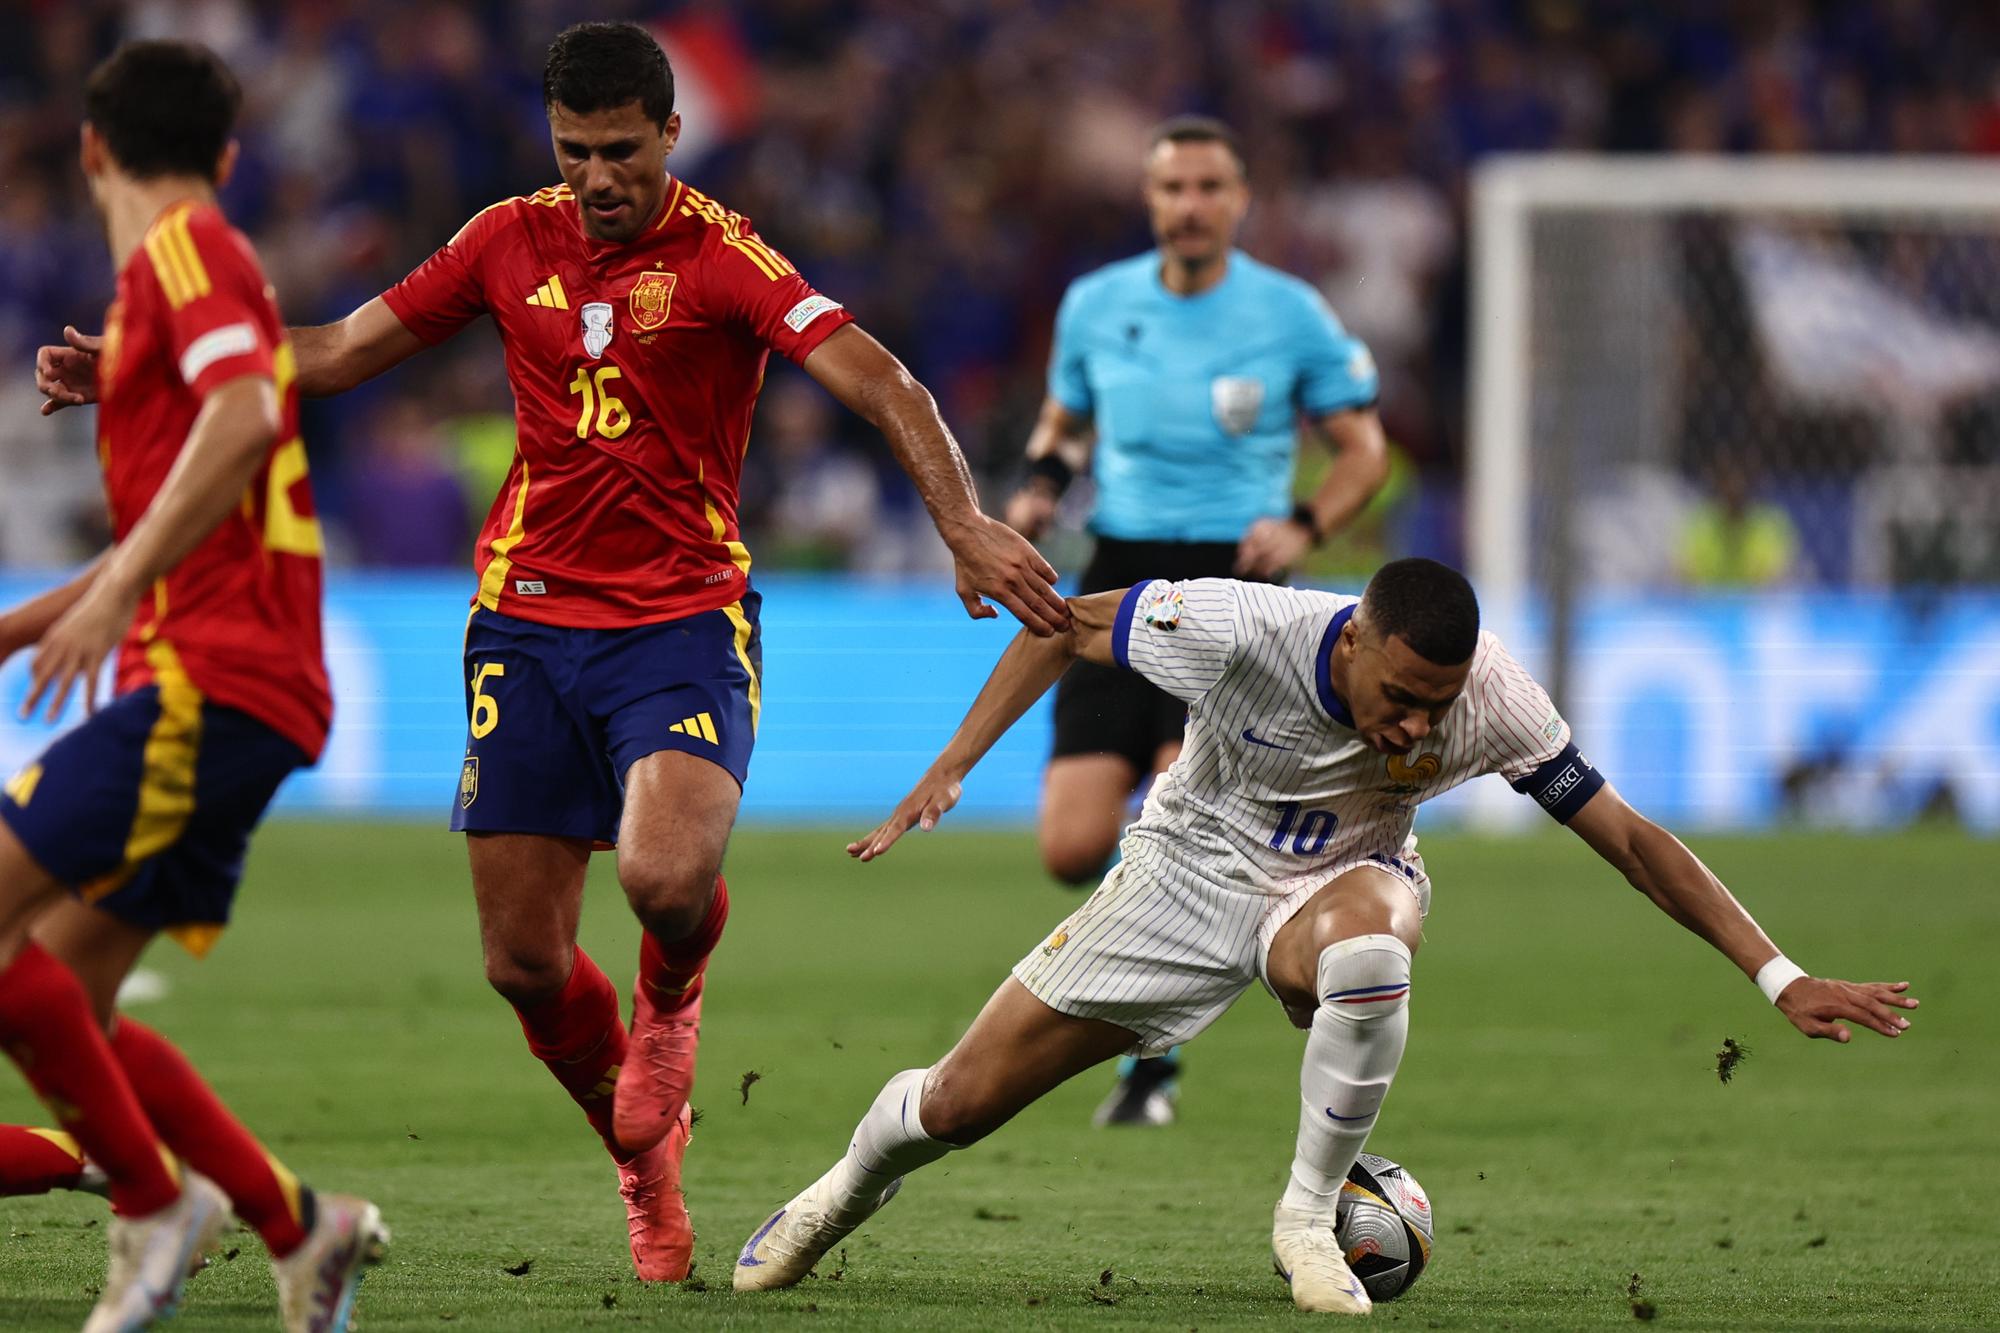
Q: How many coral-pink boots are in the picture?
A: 2